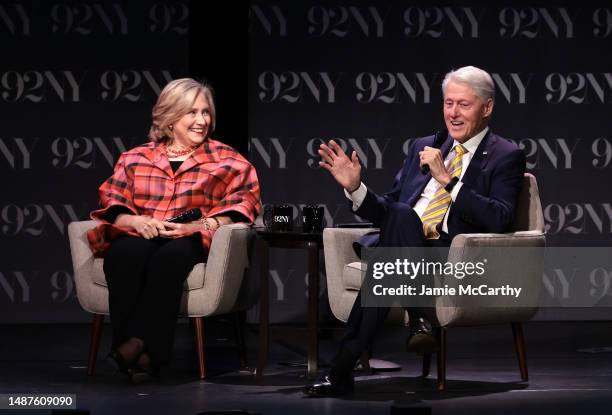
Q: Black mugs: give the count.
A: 2